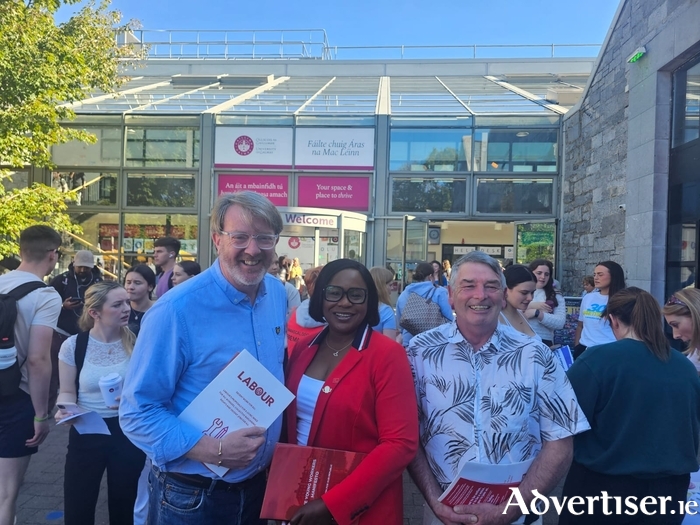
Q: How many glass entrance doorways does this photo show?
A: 2